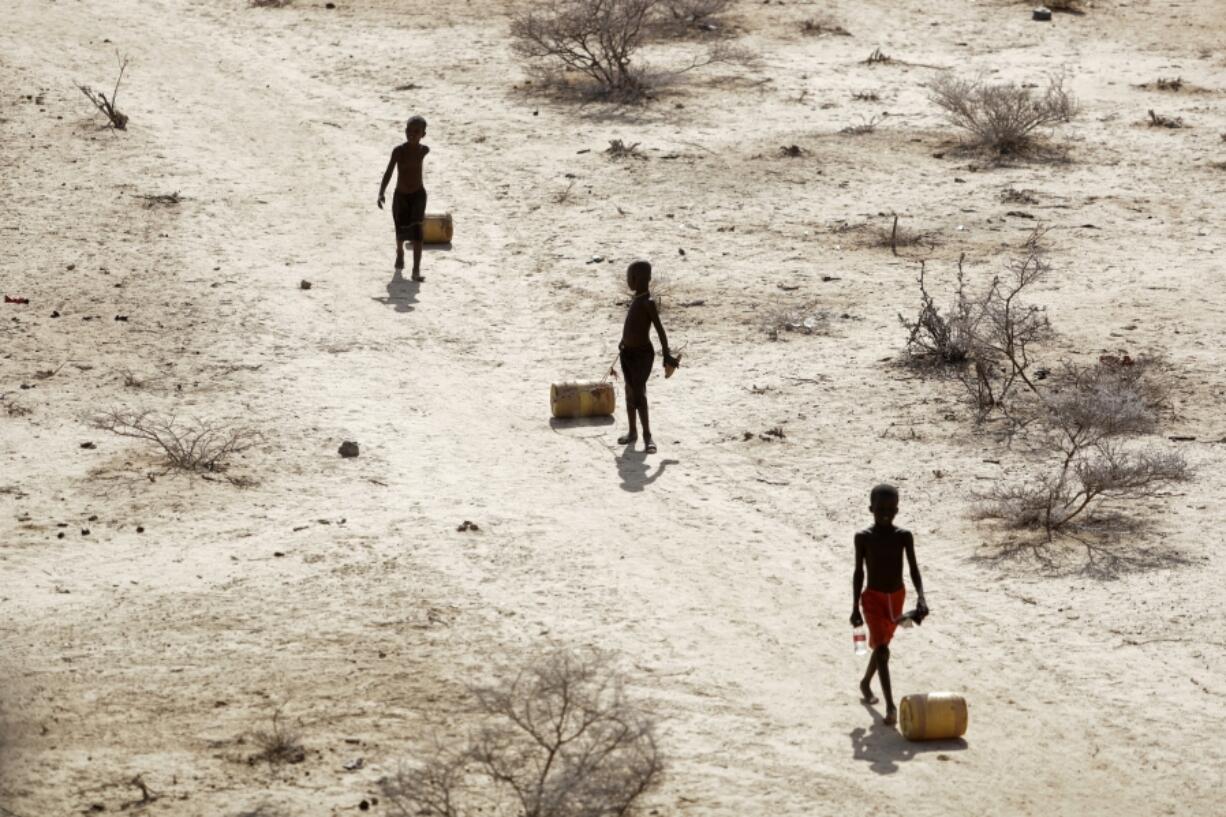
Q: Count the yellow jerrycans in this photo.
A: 3